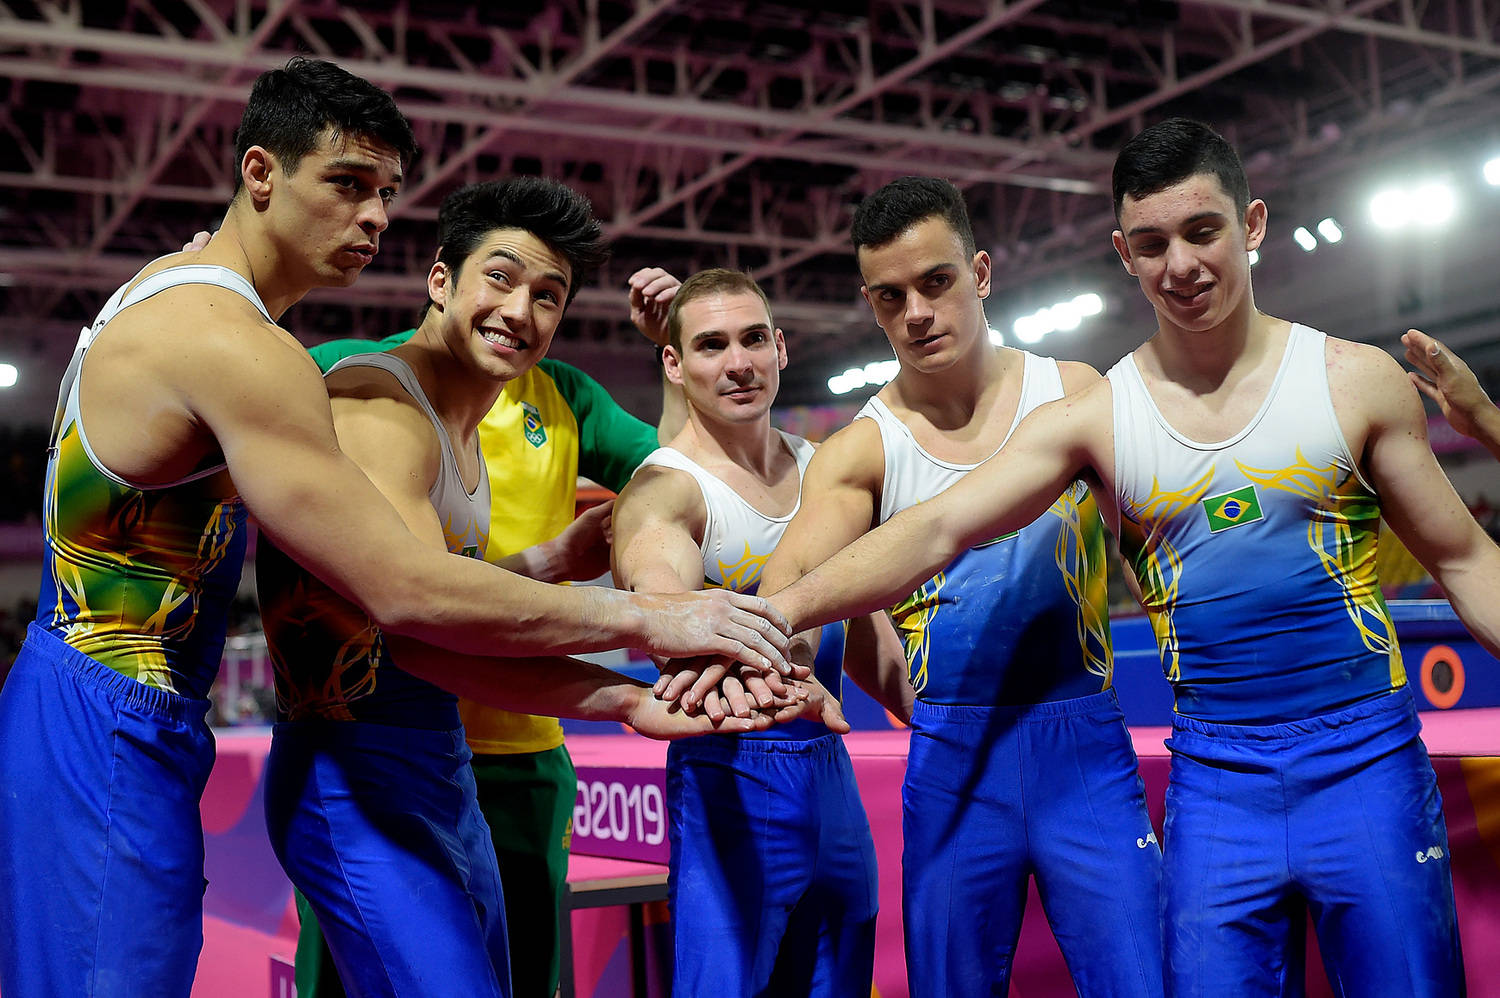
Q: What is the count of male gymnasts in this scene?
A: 5